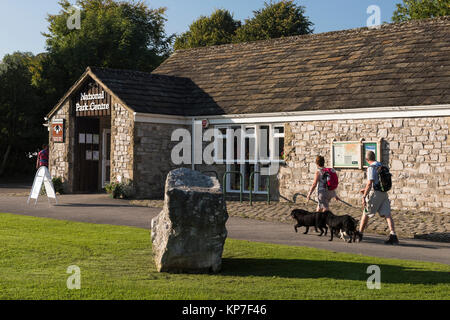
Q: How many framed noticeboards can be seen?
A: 2